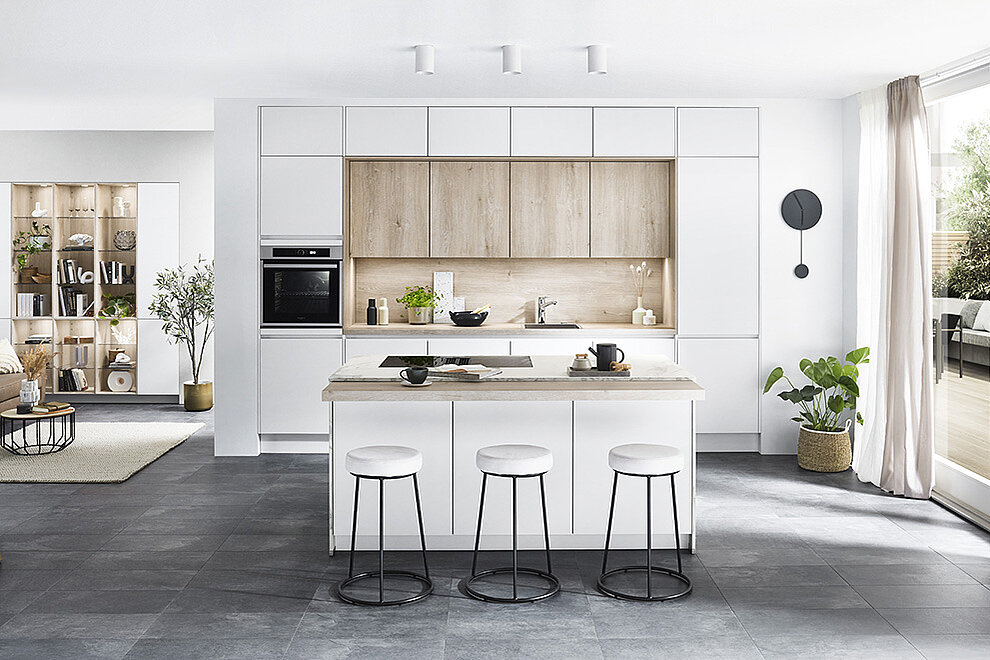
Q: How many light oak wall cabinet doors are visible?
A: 4